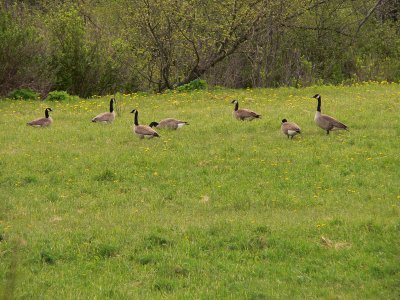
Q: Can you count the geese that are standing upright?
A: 5